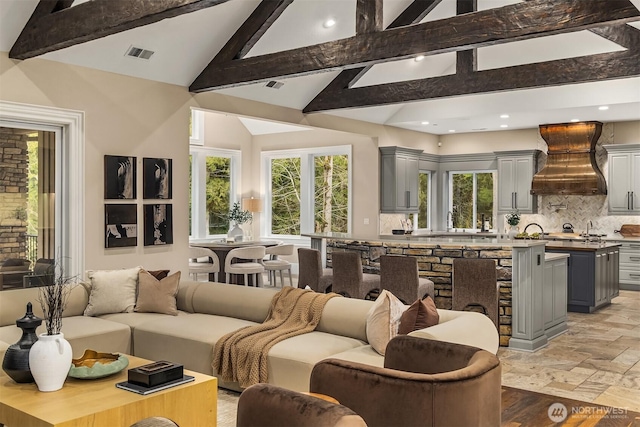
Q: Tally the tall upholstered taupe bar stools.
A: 4